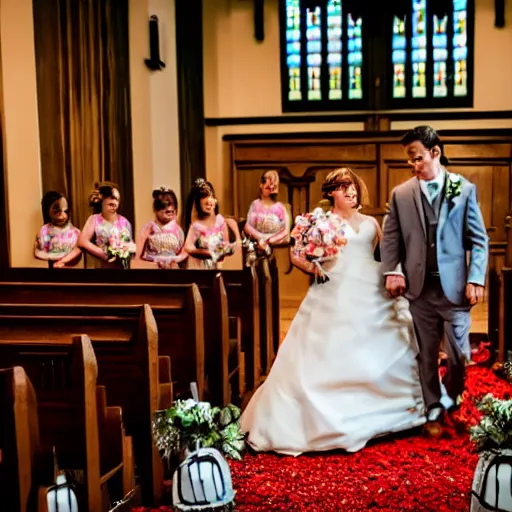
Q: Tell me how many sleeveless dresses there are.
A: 6